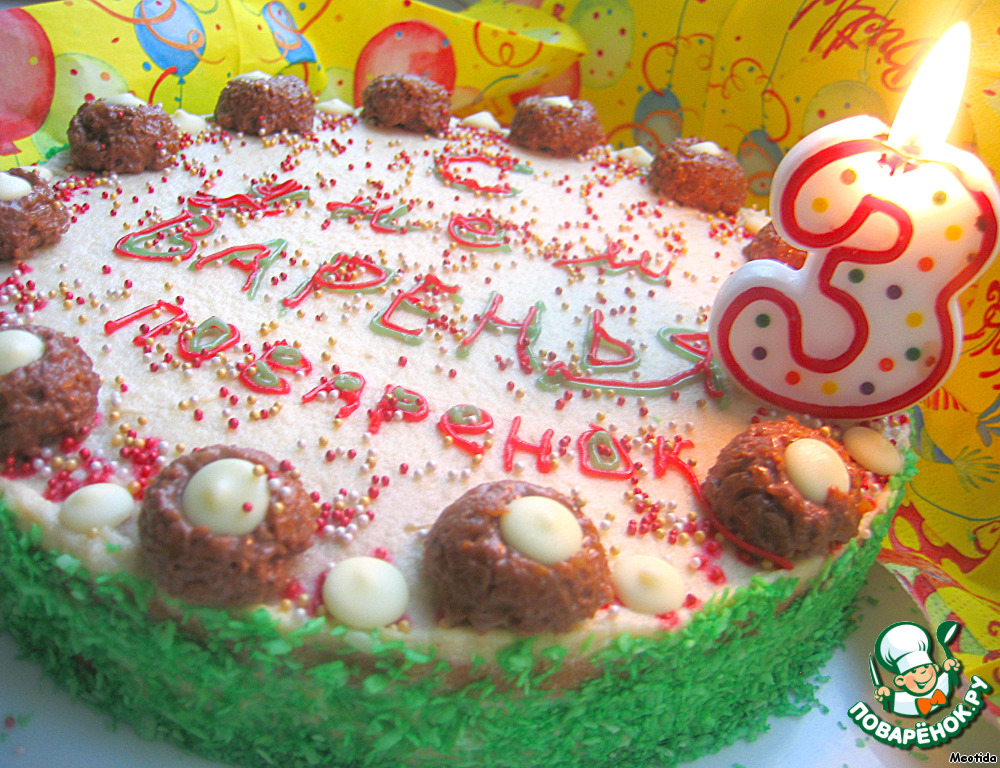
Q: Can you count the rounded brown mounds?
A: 11